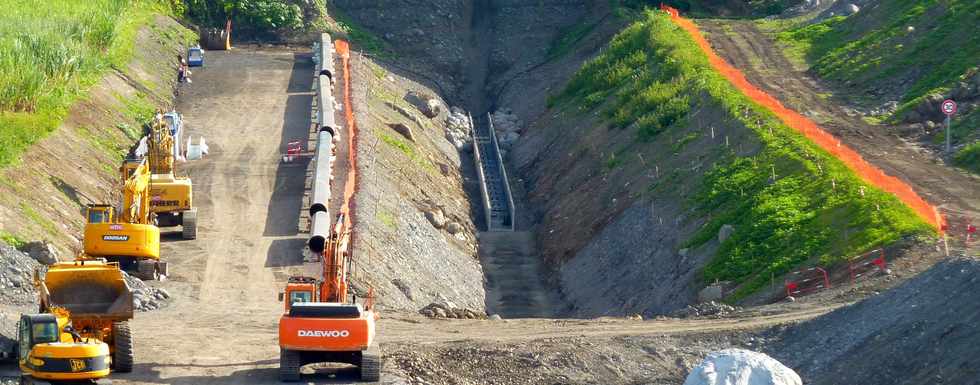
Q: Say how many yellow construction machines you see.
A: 4